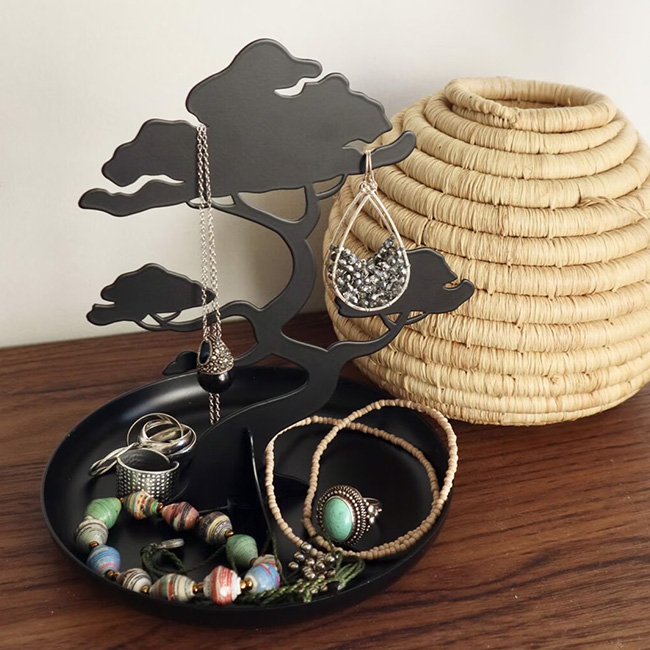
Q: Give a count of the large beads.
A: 12